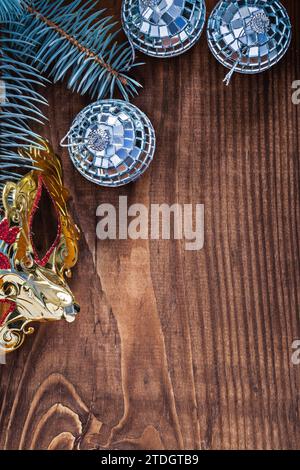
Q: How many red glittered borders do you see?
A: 2